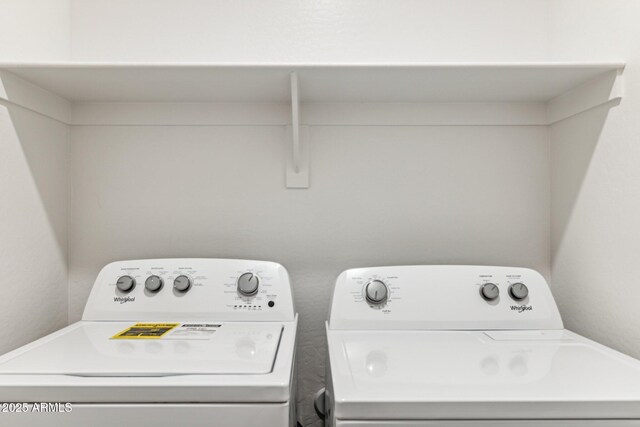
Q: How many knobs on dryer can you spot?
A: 3